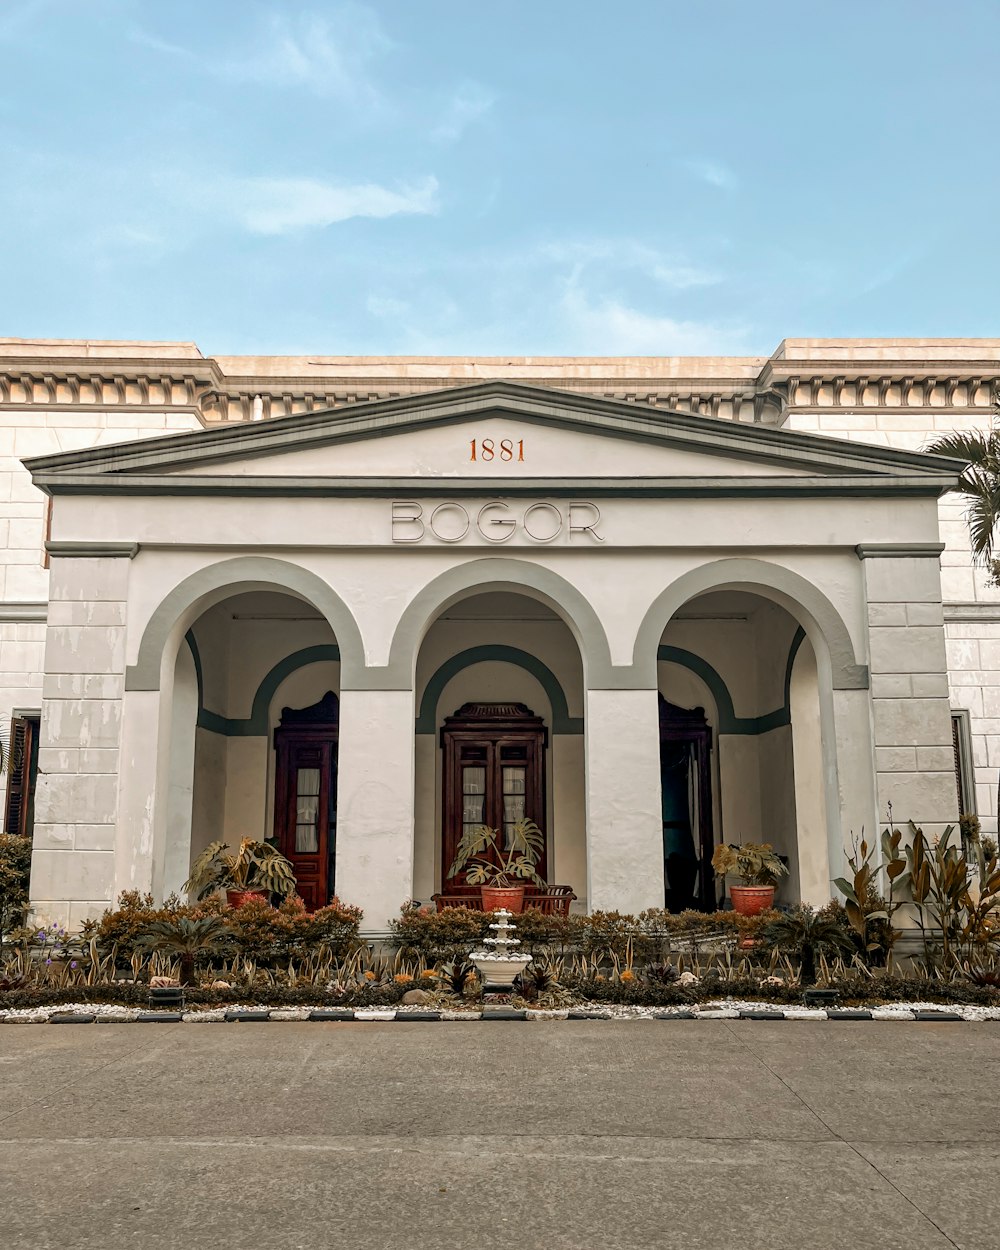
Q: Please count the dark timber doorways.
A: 3